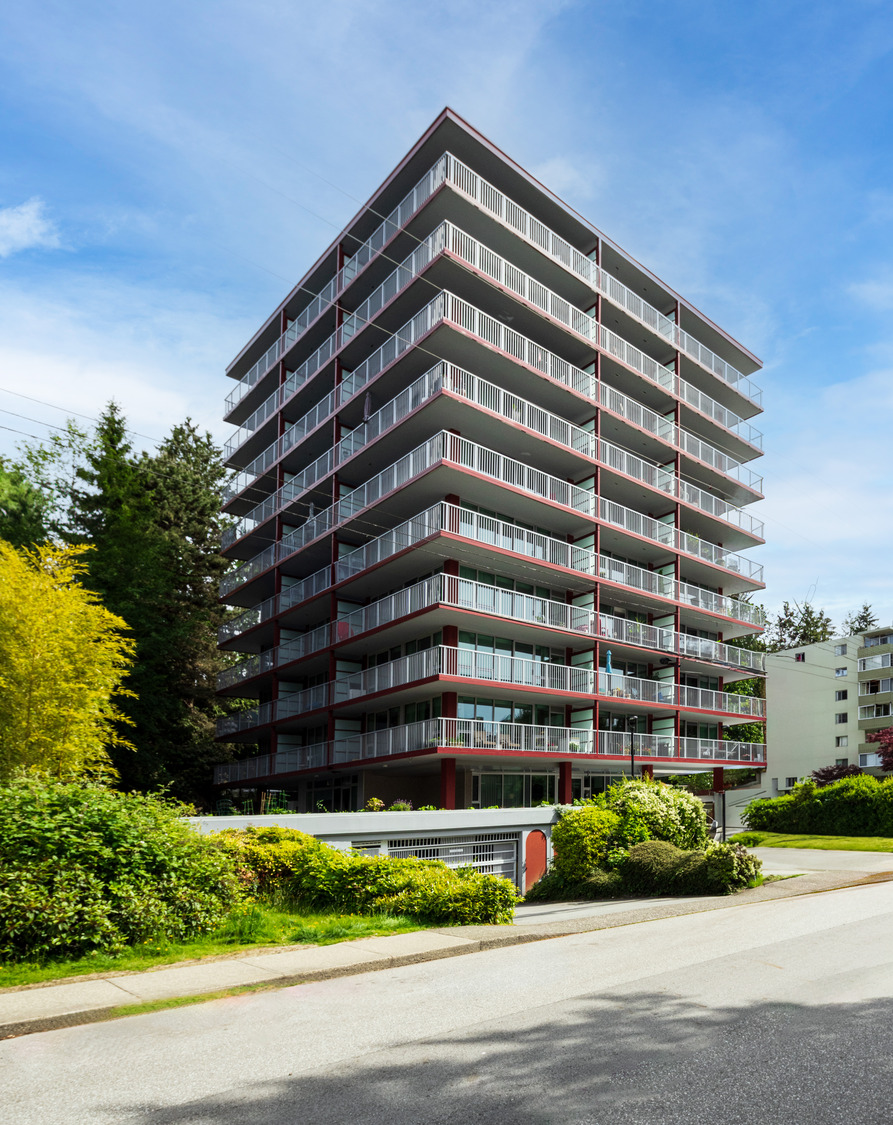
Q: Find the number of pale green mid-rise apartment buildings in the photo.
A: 1